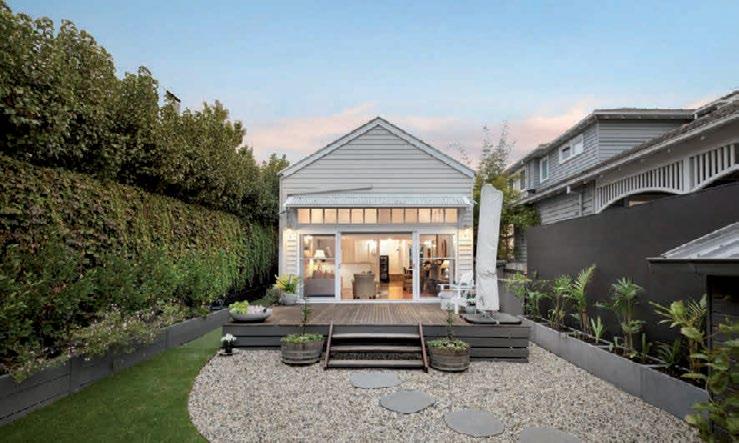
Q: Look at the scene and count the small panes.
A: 12